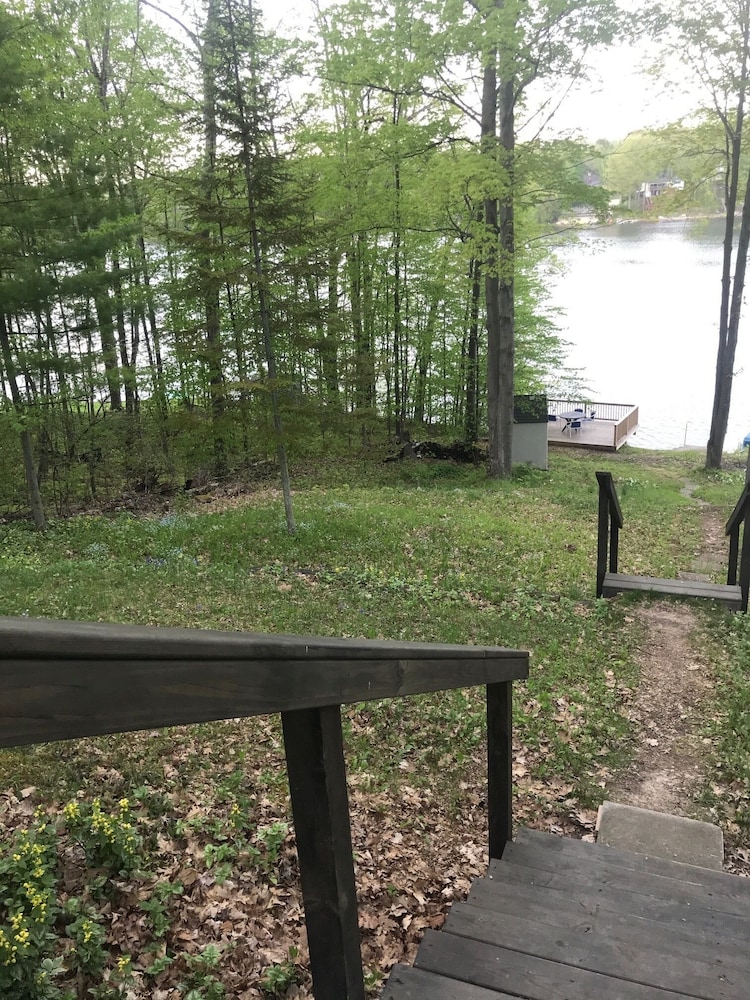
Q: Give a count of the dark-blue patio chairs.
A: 4